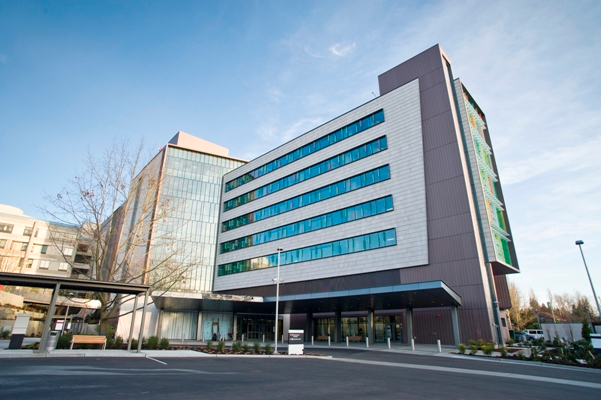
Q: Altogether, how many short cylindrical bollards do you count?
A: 13